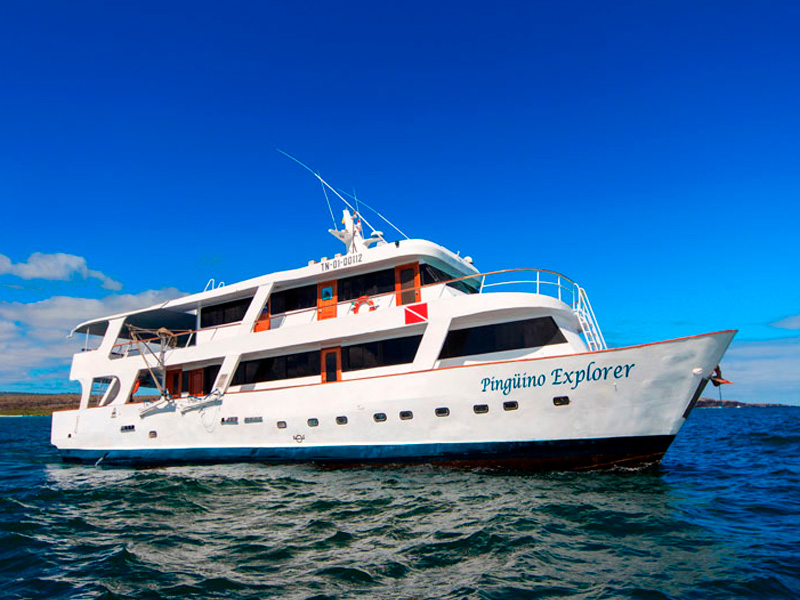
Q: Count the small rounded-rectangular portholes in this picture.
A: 10